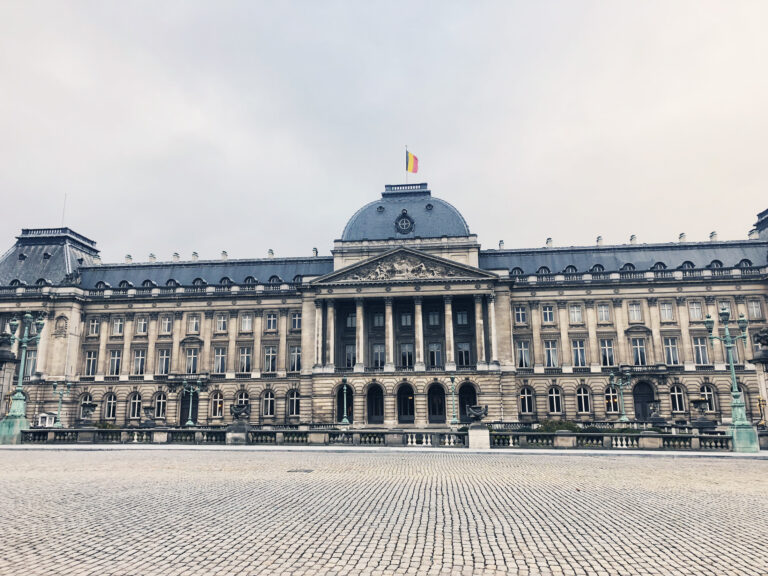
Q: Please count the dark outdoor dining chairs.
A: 0